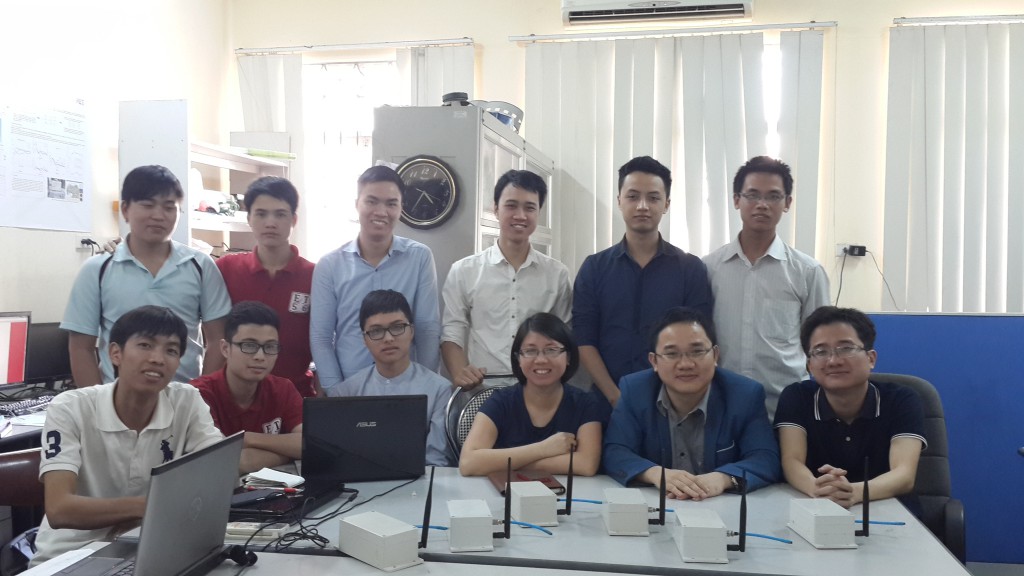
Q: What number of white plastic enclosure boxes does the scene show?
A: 6